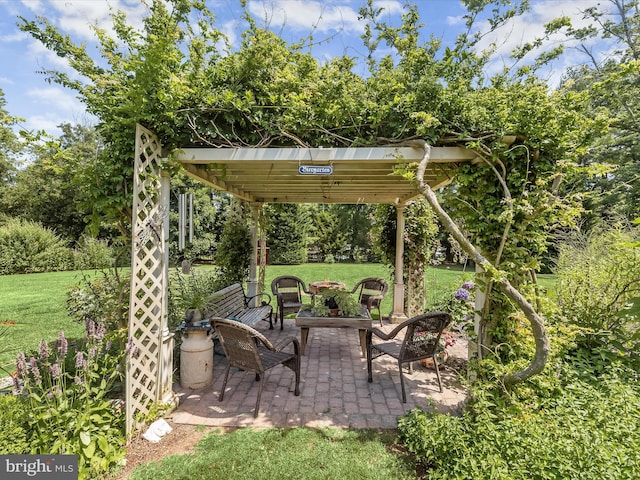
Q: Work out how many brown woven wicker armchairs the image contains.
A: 4